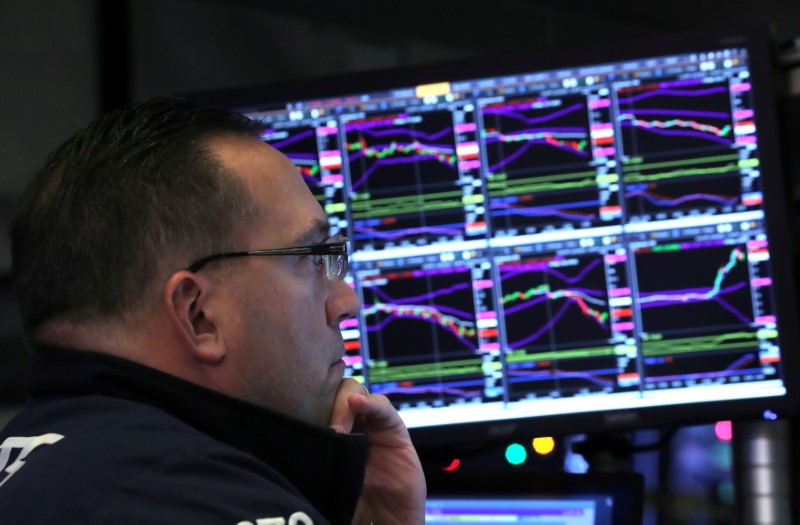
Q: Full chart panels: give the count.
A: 6